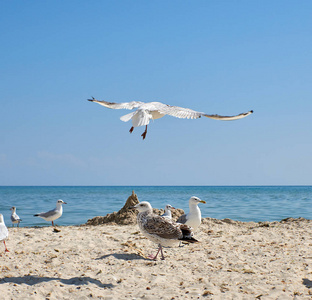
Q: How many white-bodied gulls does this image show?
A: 6